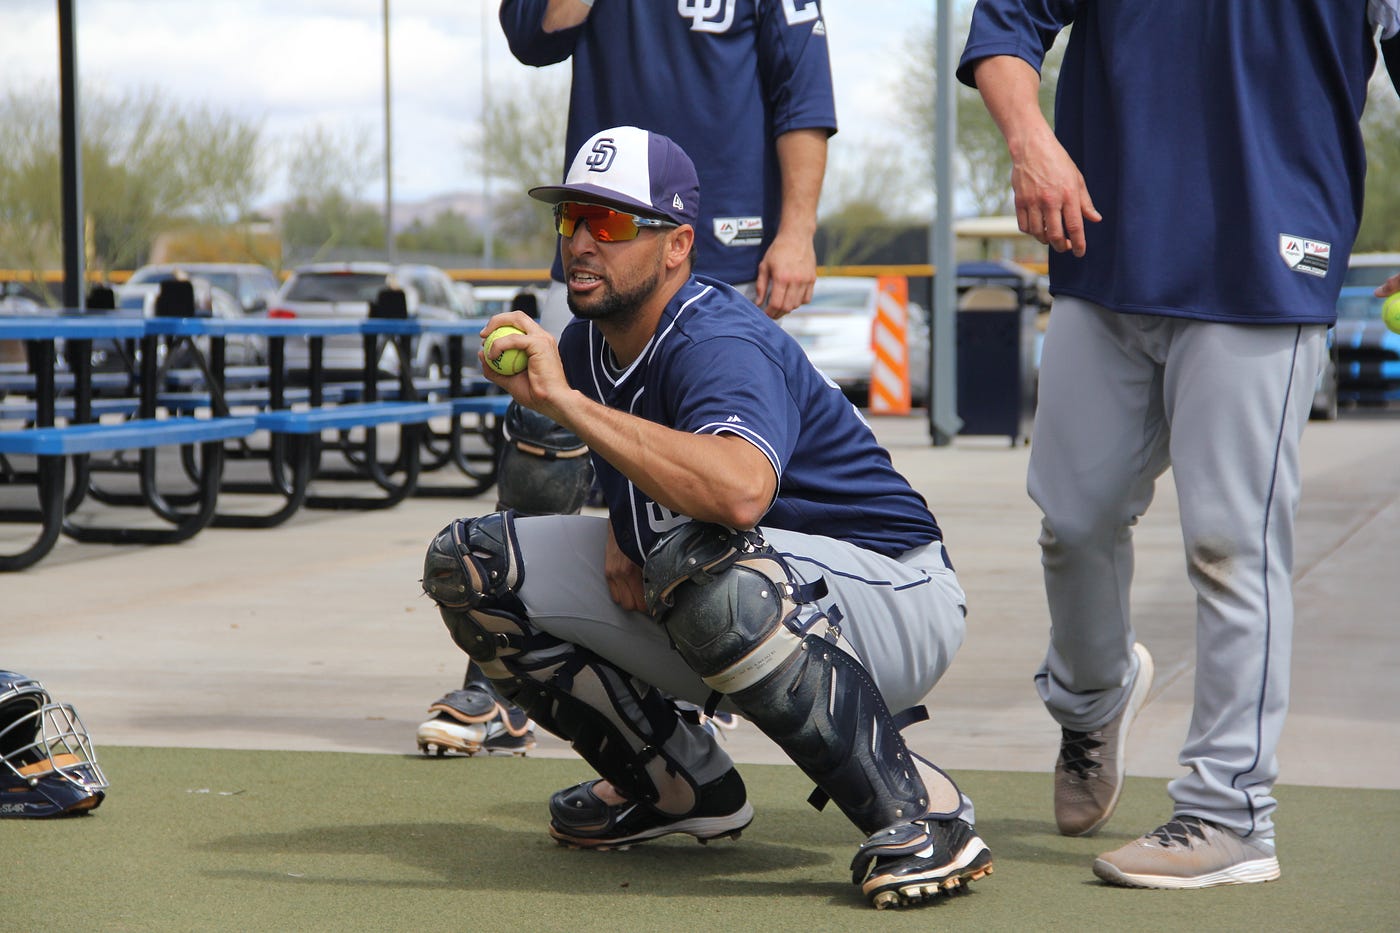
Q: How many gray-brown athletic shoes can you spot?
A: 2